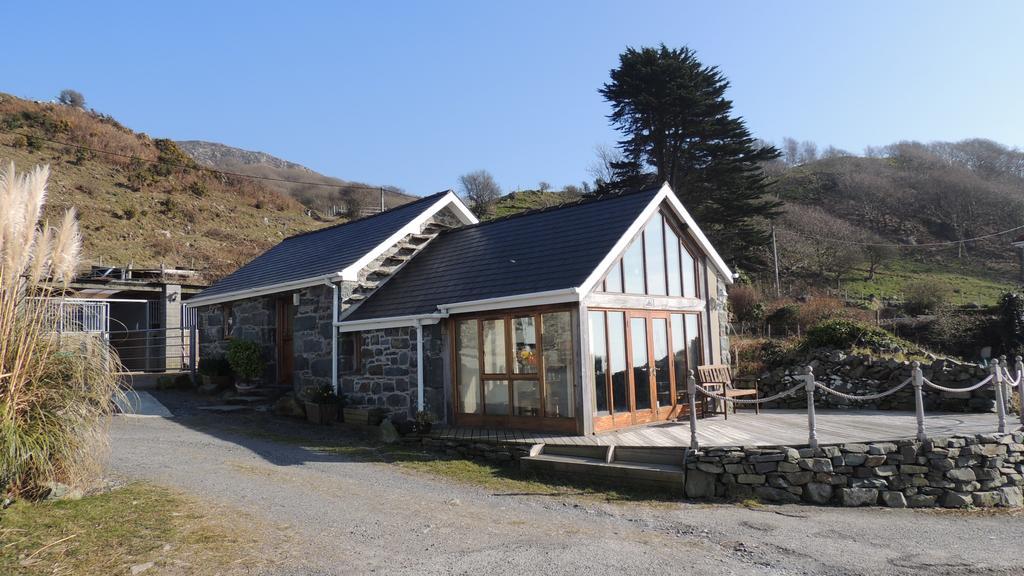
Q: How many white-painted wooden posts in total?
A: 6